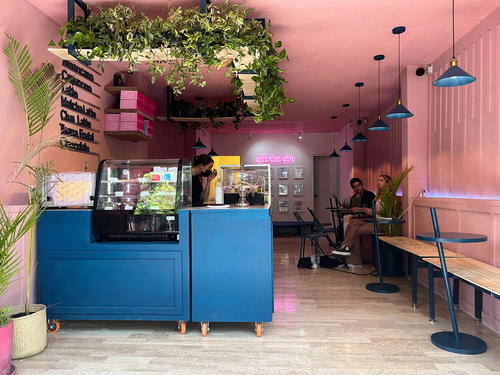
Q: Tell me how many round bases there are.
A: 2